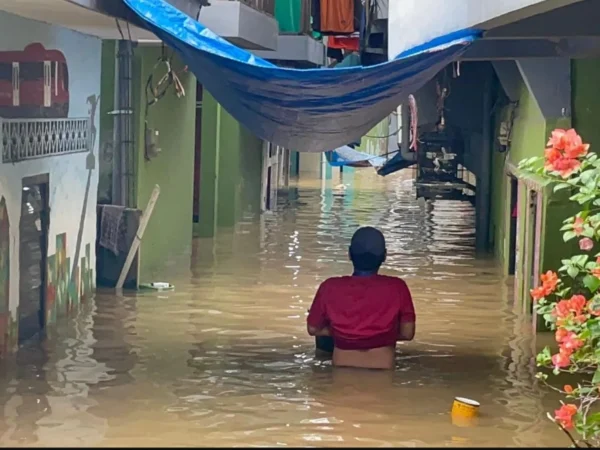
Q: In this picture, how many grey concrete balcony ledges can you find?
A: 2